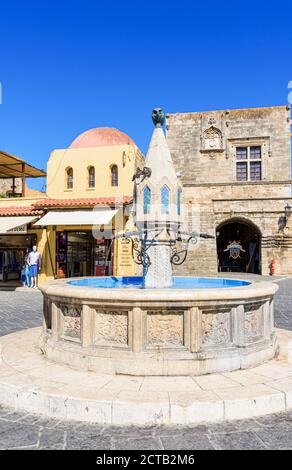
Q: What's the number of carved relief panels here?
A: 5